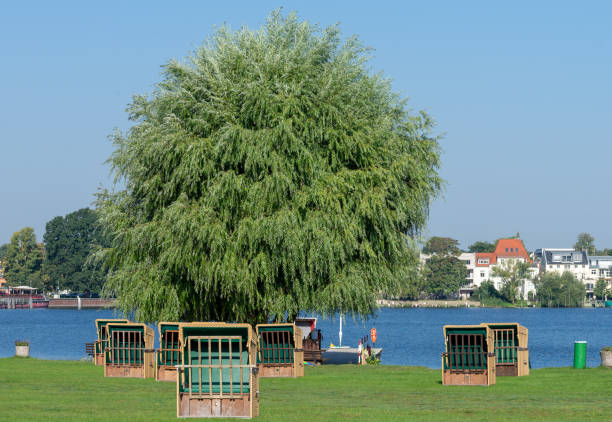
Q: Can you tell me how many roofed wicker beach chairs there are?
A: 7